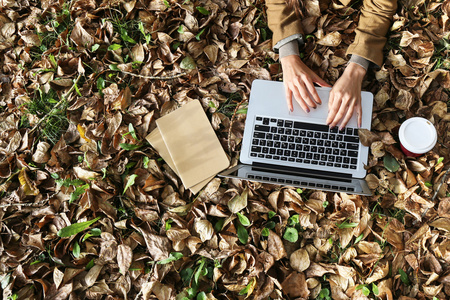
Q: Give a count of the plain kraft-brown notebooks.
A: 2